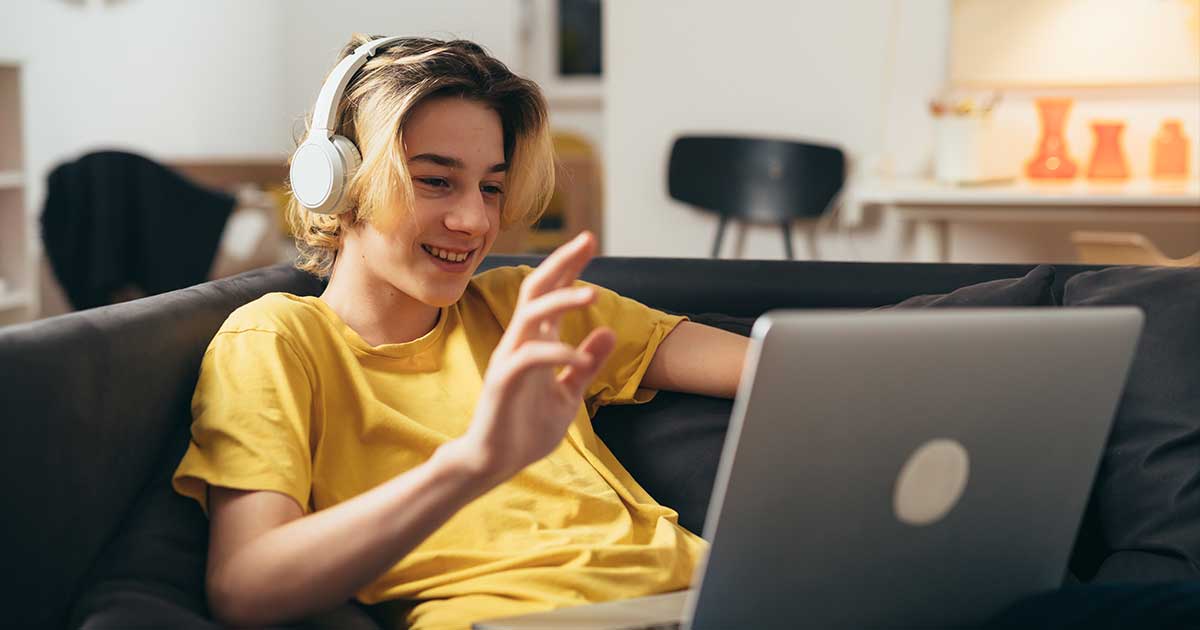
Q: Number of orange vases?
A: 3